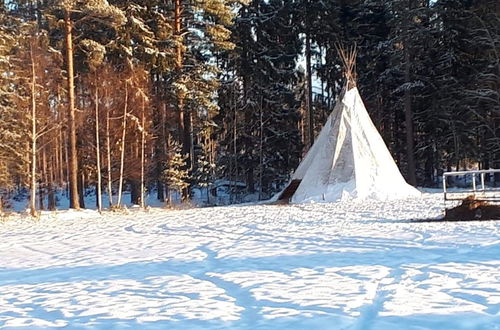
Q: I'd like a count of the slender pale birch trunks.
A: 5